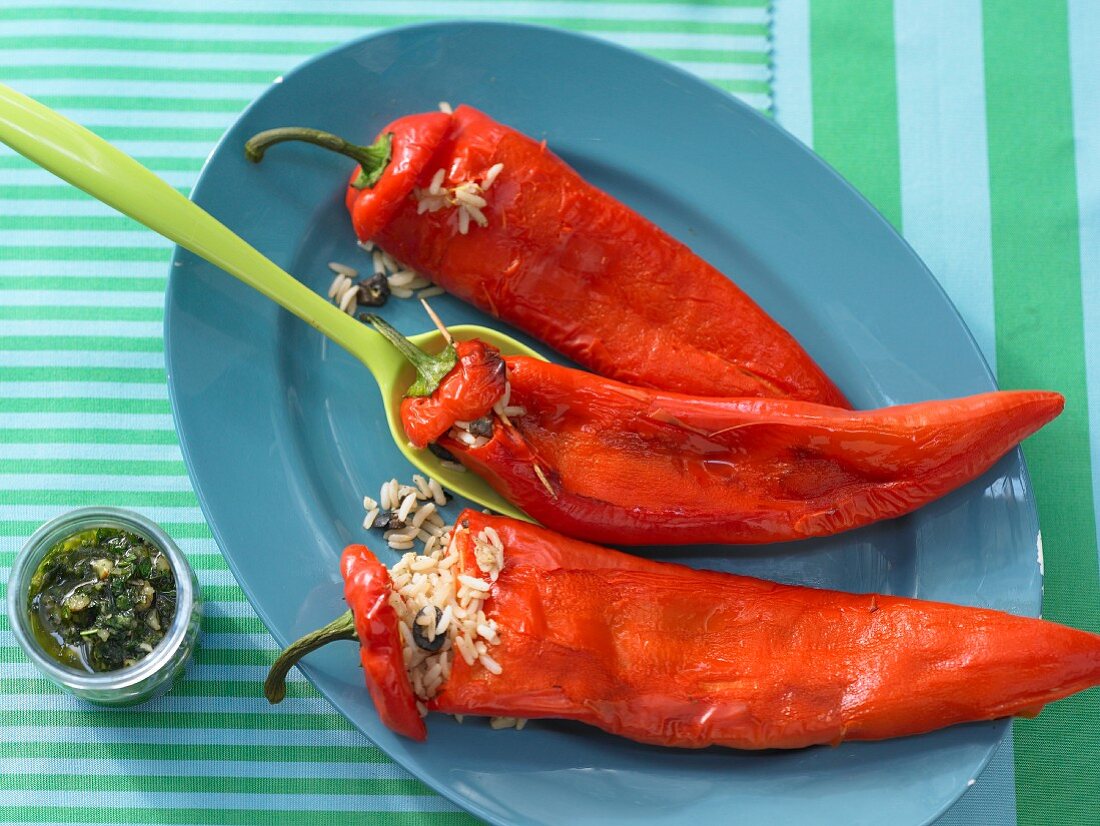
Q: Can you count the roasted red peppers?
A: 3